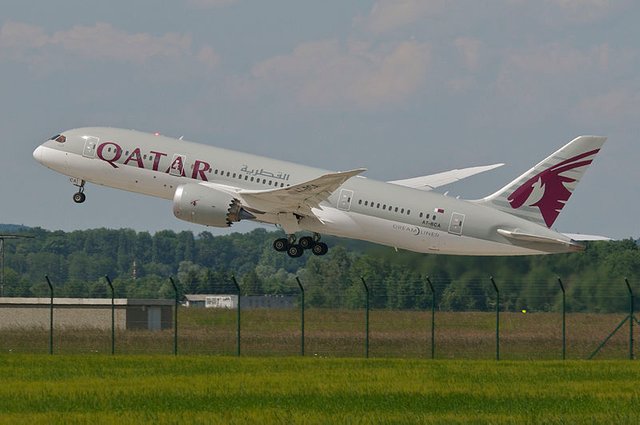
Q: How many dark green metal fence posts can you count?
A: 10